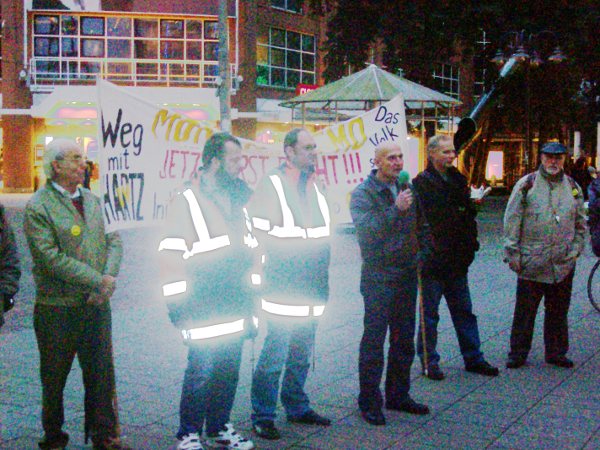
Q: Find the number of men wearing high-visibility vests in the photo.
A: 2